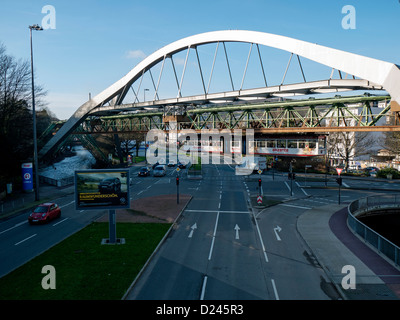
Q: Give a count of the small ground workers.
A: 0